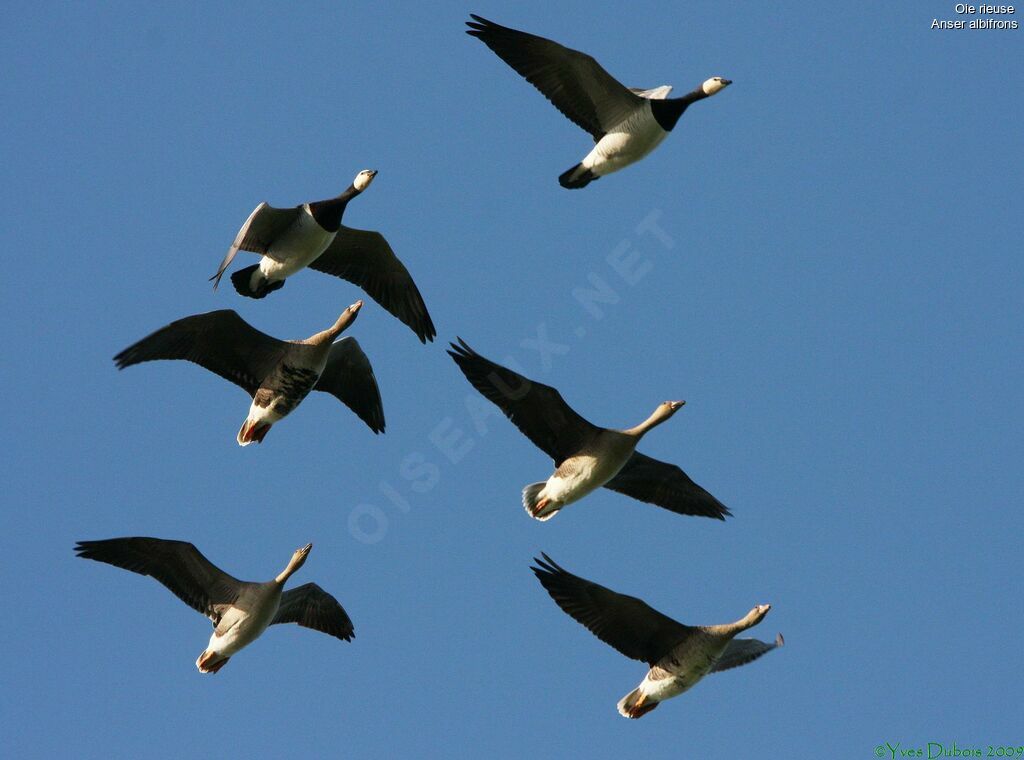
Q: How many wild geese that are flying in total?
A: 6